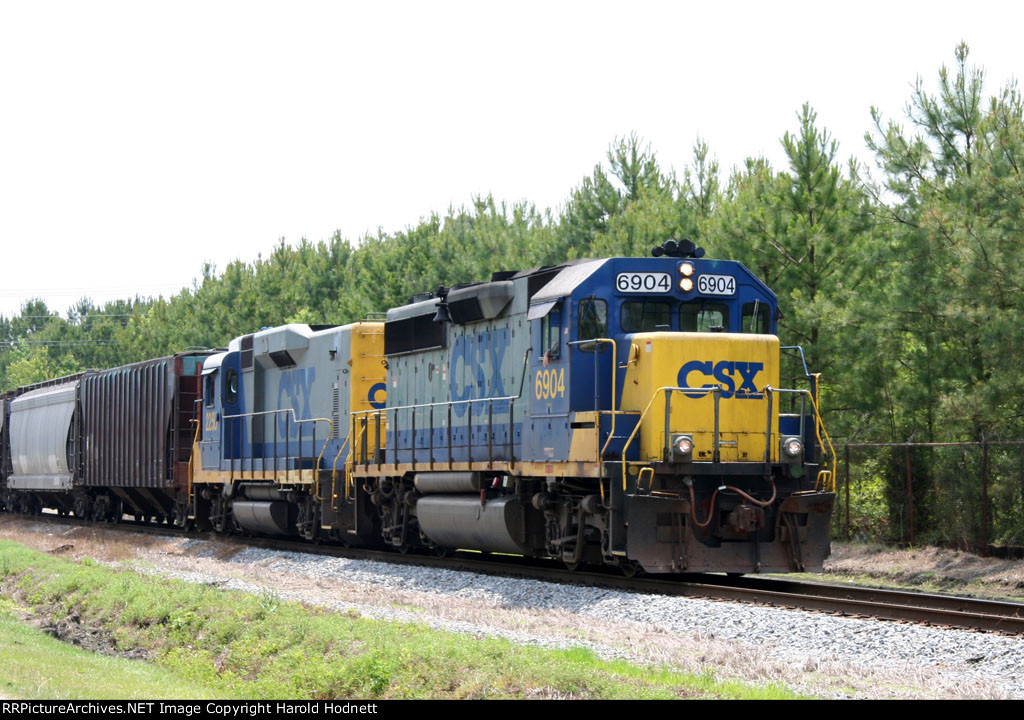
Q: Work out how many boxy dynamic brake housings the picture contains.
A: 2